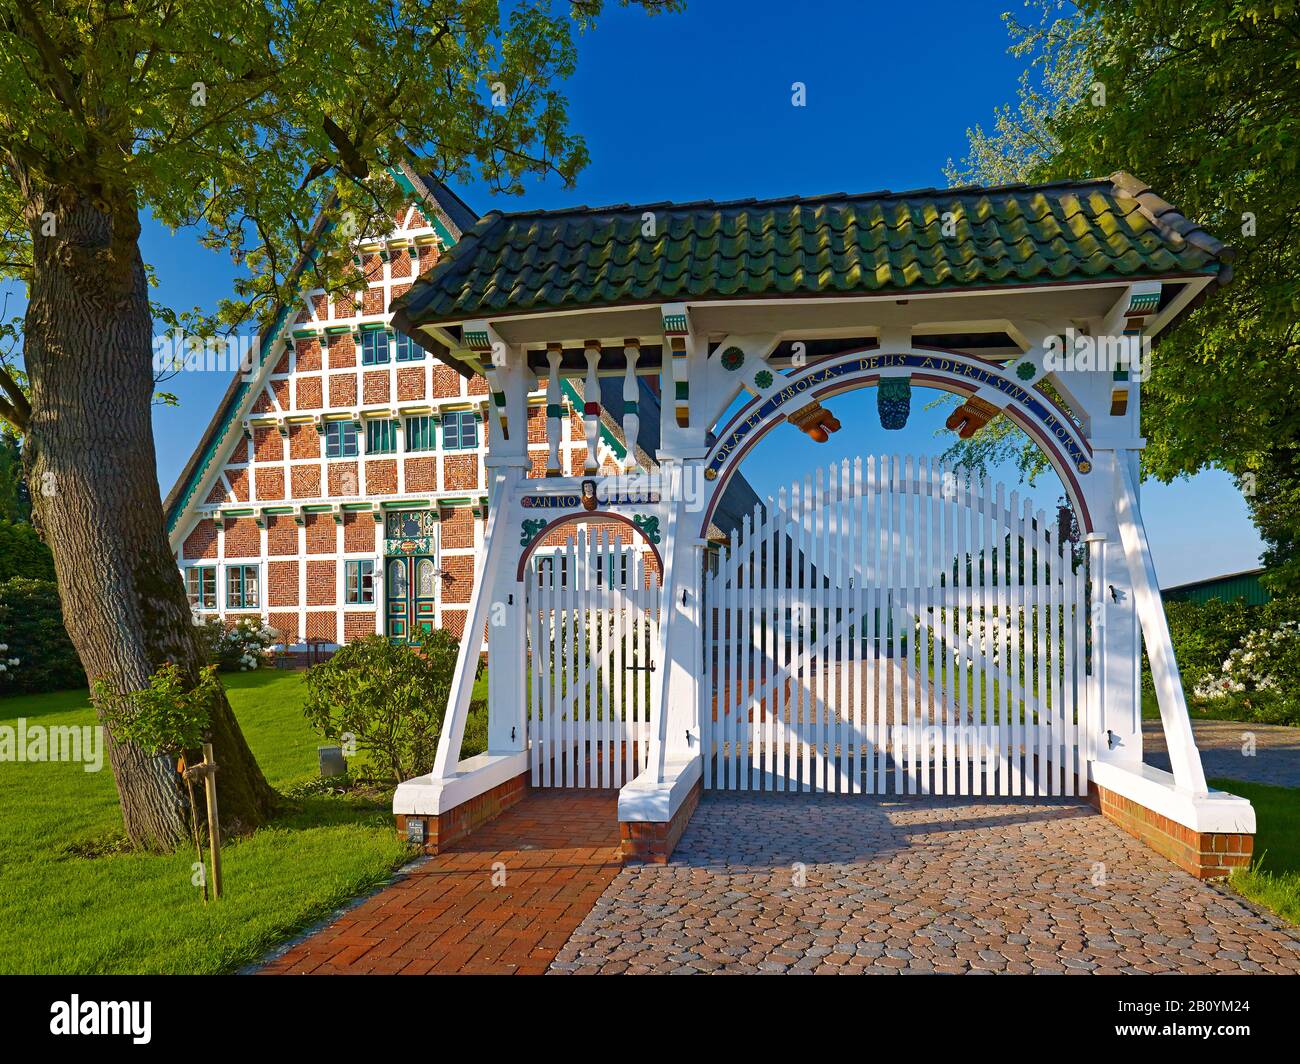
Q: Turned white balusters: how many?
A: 3